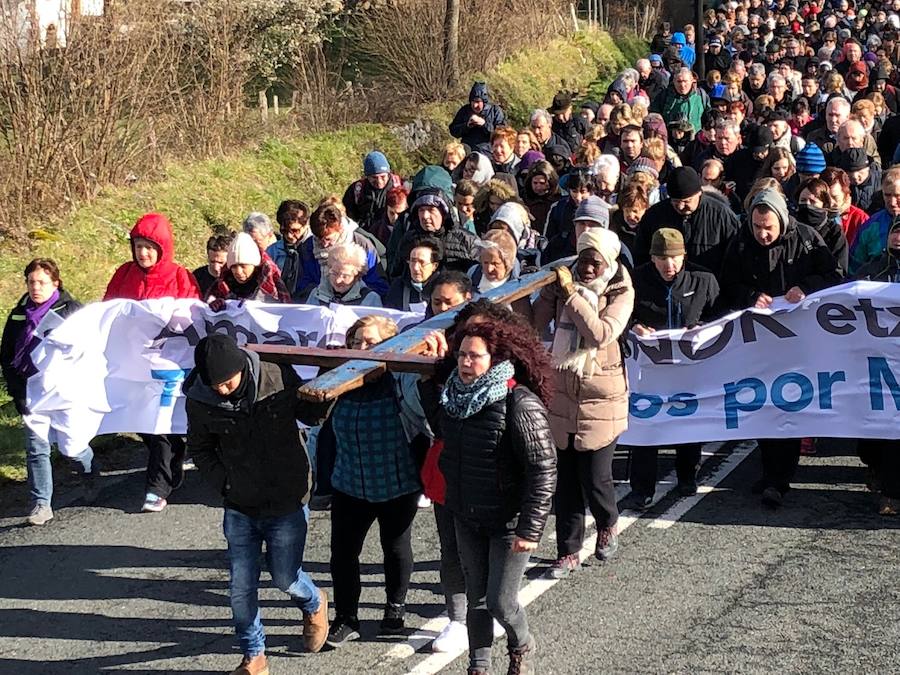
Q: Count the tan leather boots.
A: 2